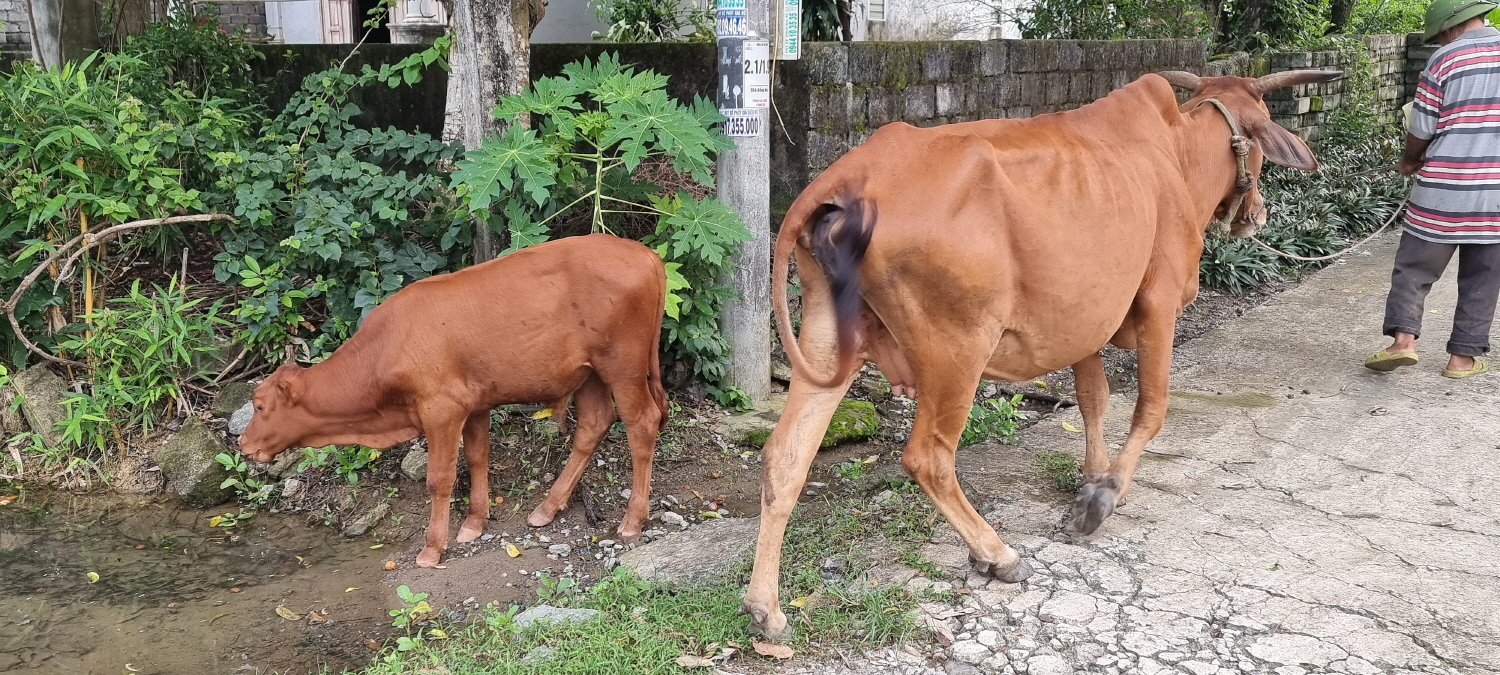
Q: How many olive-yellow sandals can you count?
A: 2